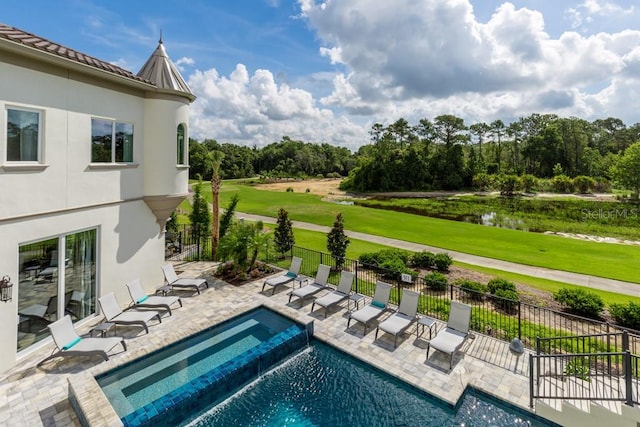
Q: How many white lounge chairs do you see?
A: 10